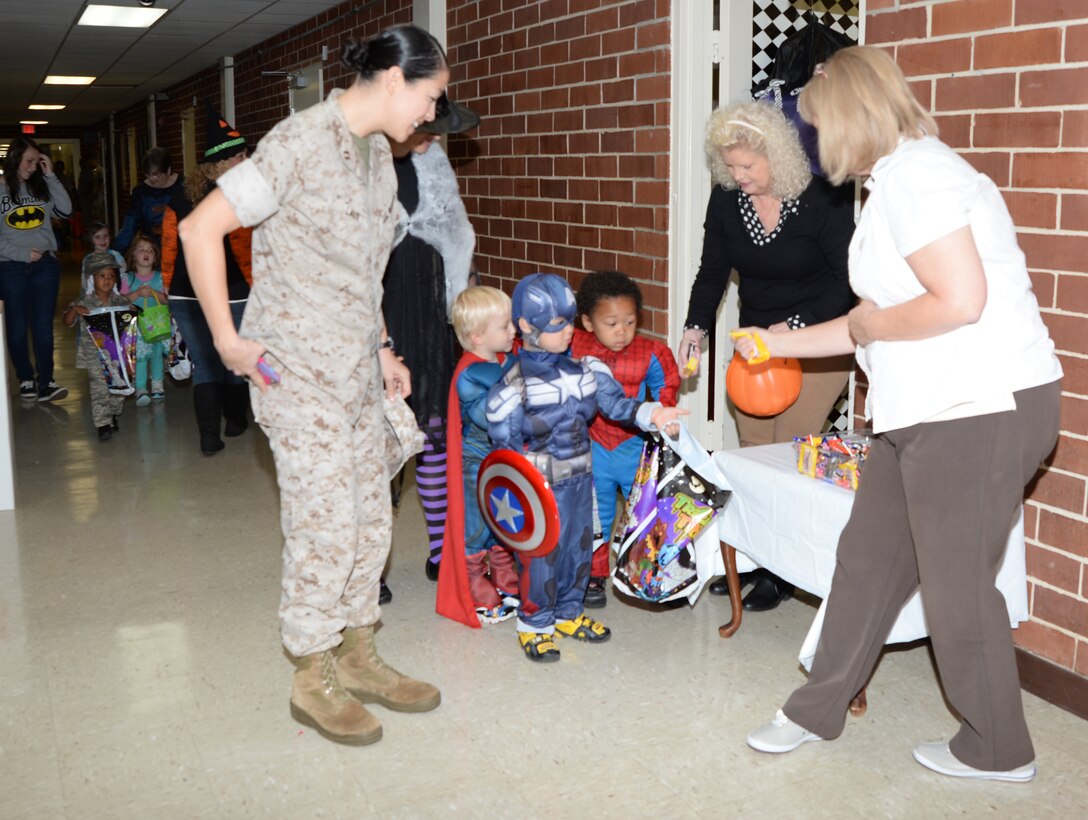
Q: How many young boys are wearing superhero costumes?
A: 3